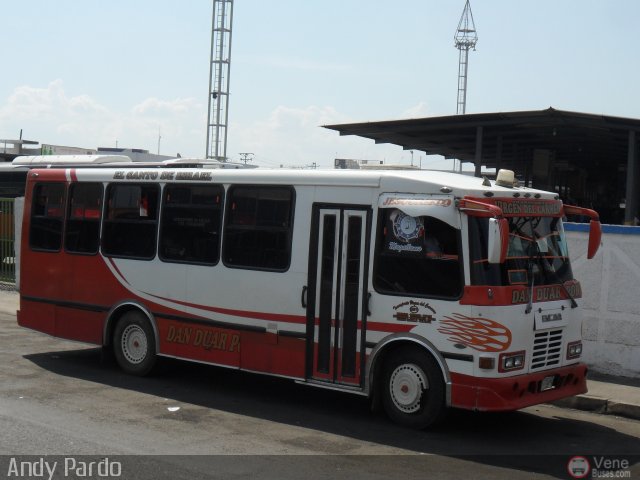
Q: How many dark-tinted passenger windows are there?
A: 5